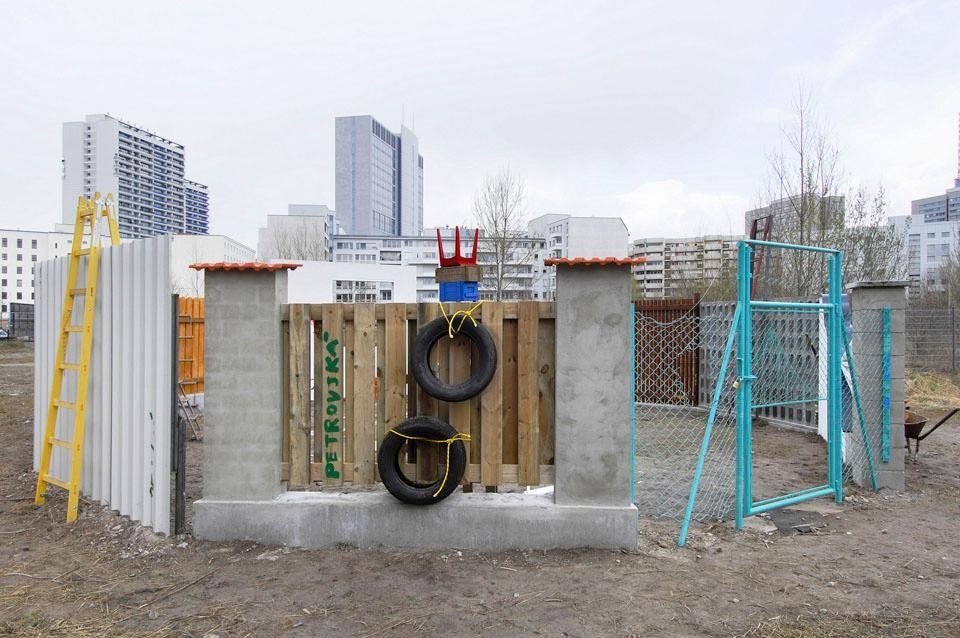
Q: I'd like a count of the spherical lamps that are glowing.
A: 0